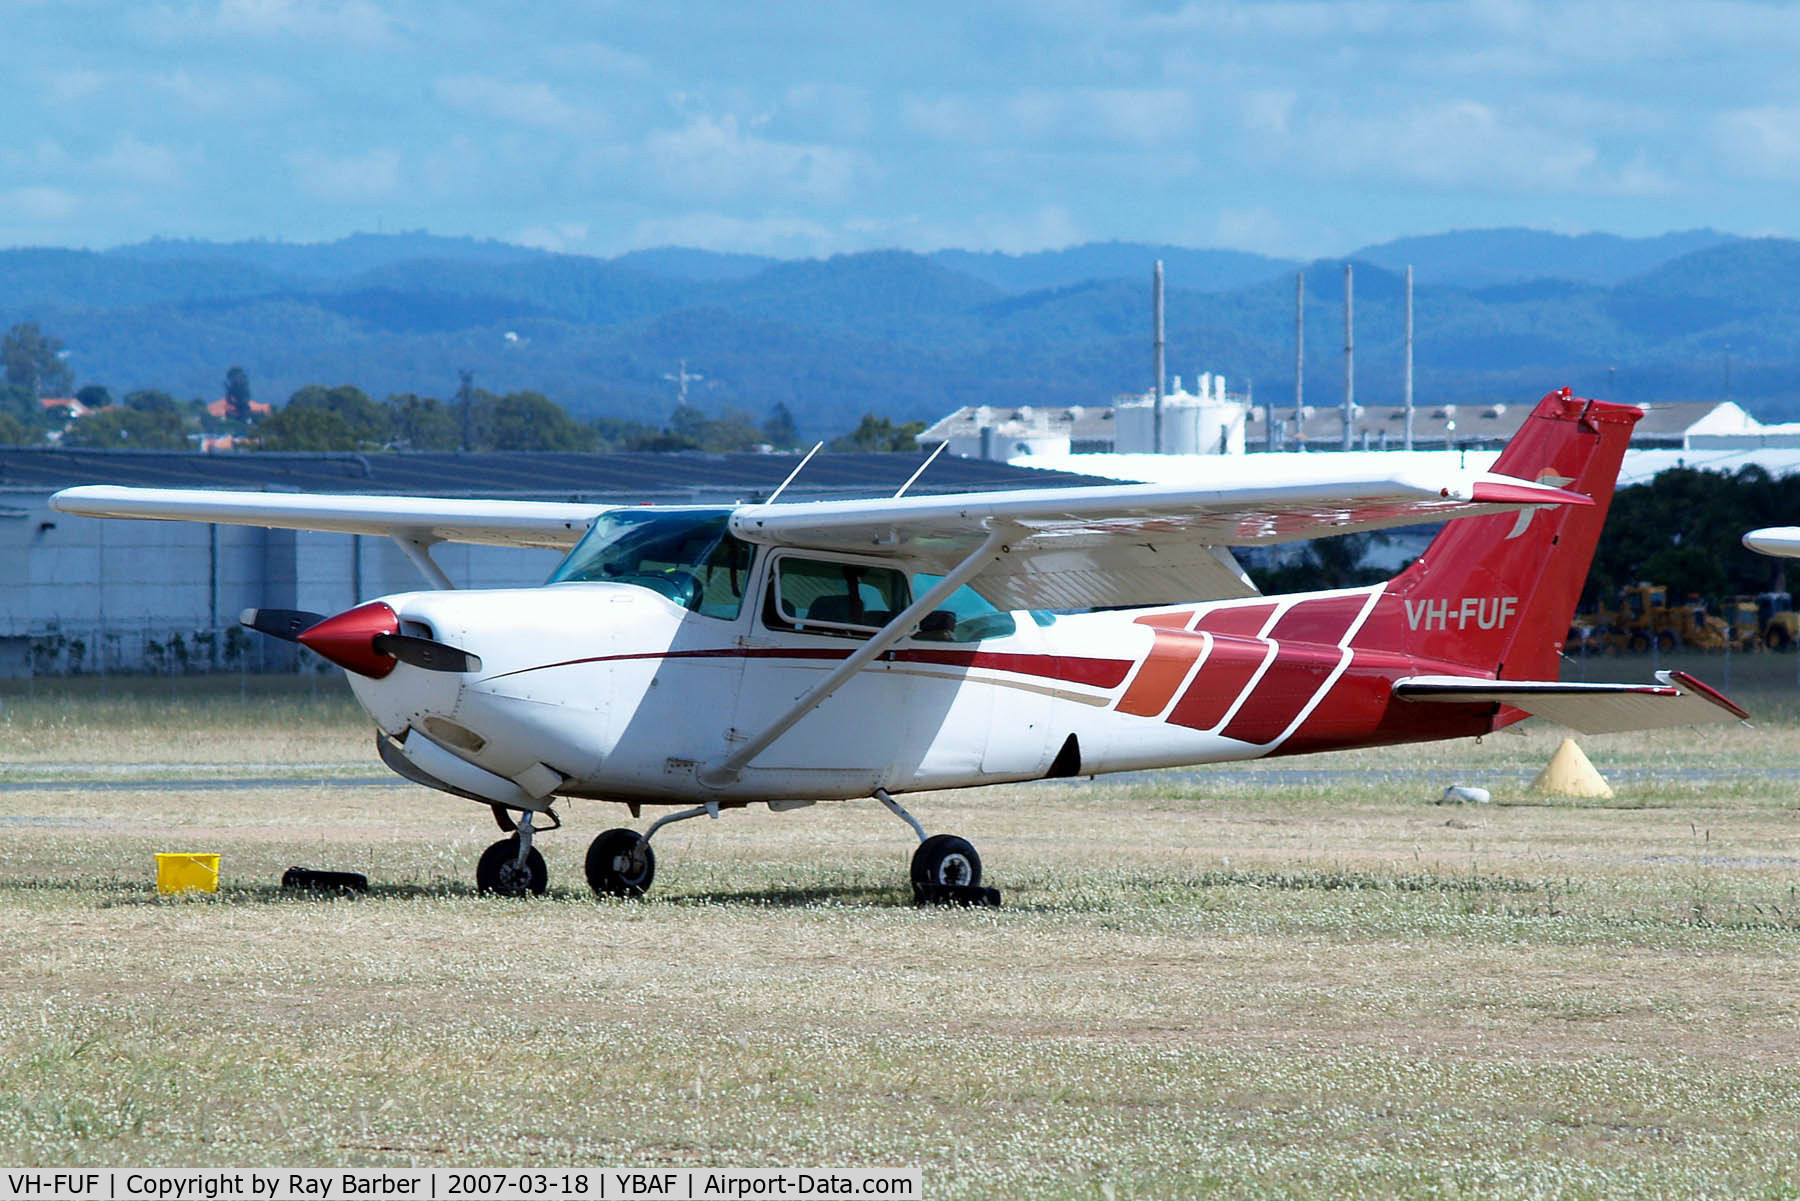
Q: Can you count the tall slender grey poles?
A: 4